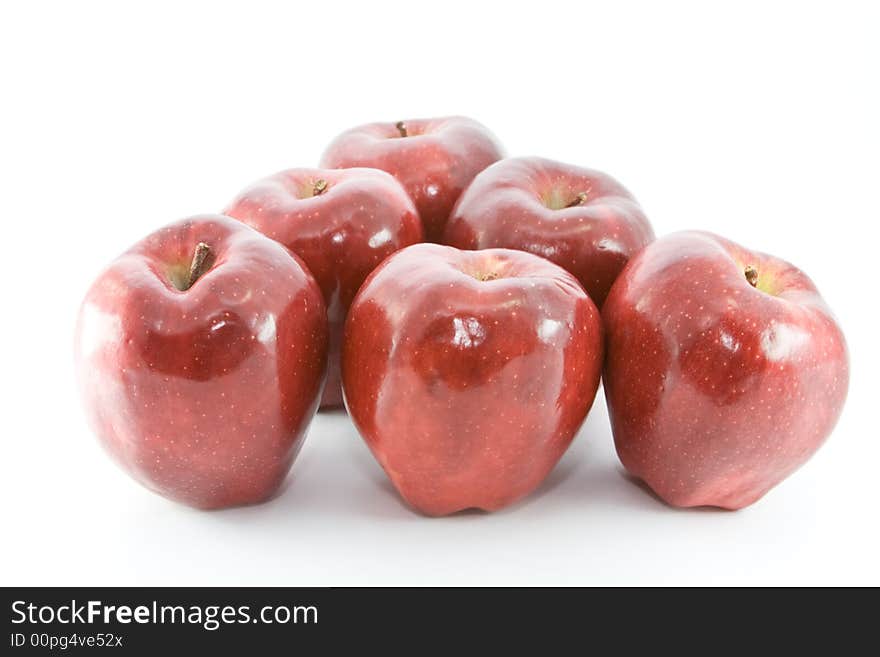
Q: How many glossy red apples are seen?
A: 6